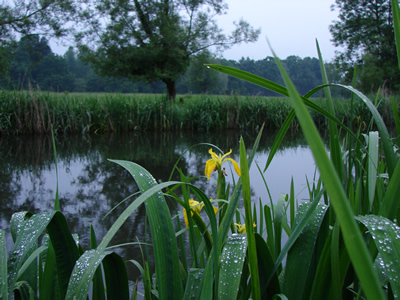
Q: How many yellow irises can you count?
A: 3